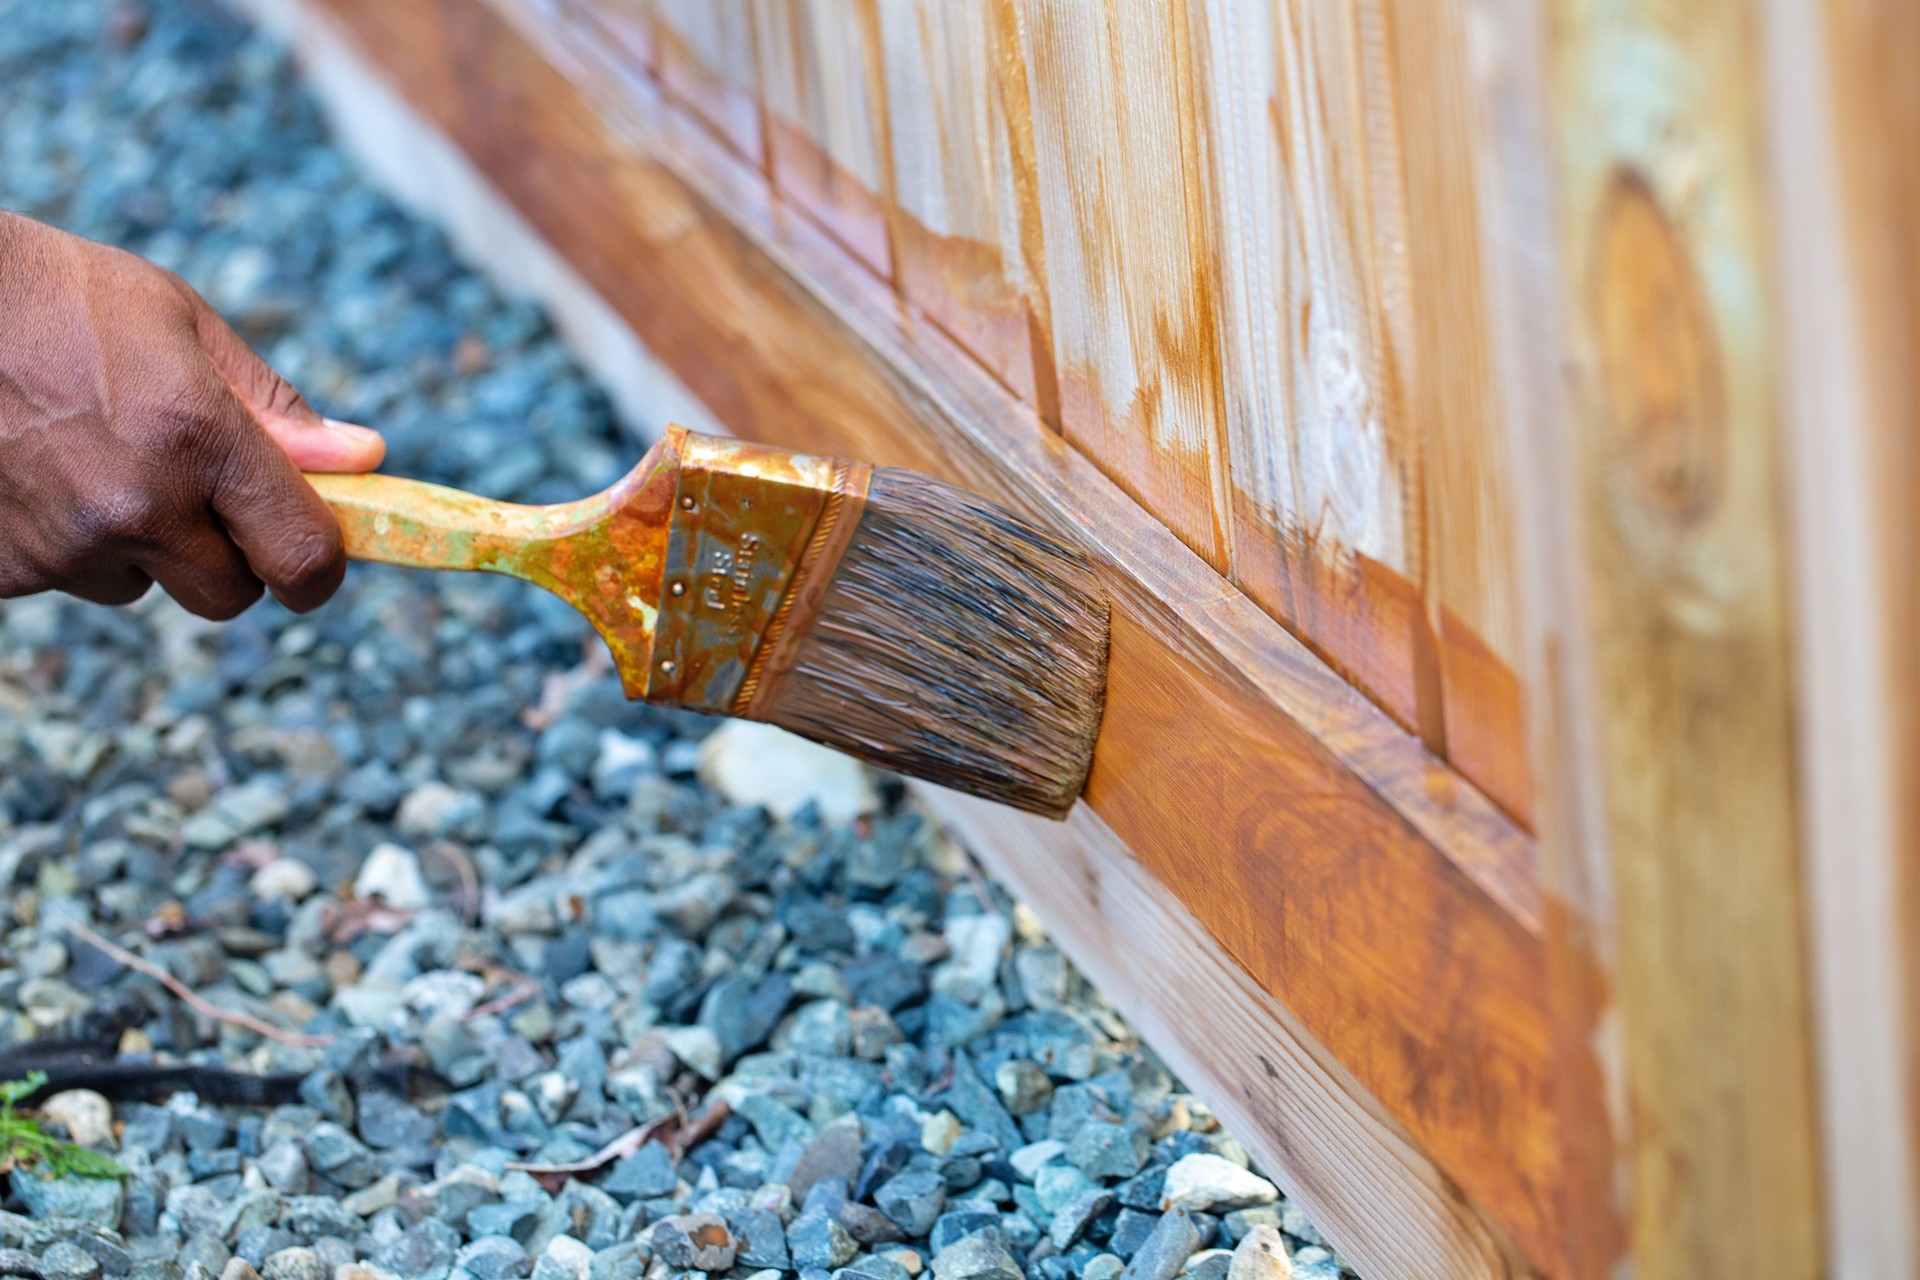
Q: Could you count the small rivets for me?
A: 3